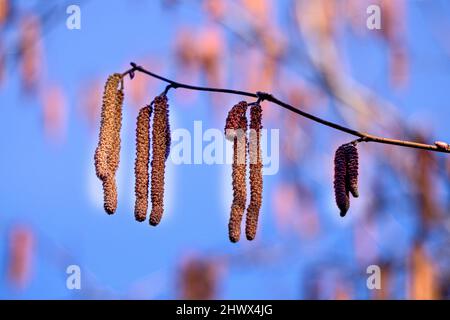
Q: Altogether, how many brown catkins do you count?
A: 6